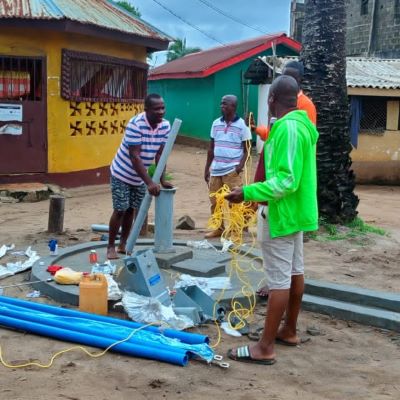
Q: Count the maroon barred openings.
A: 2